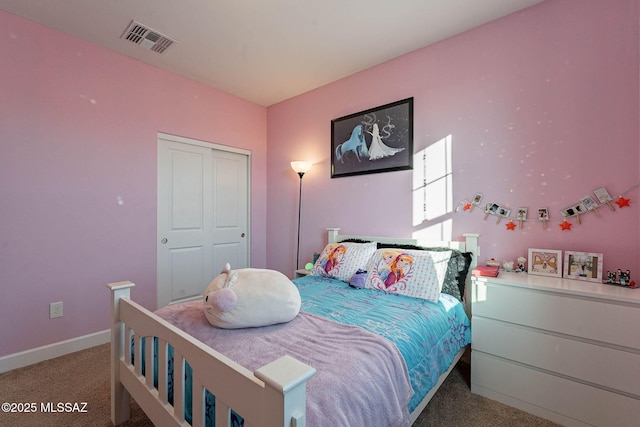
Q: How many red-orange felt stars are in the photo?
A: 4